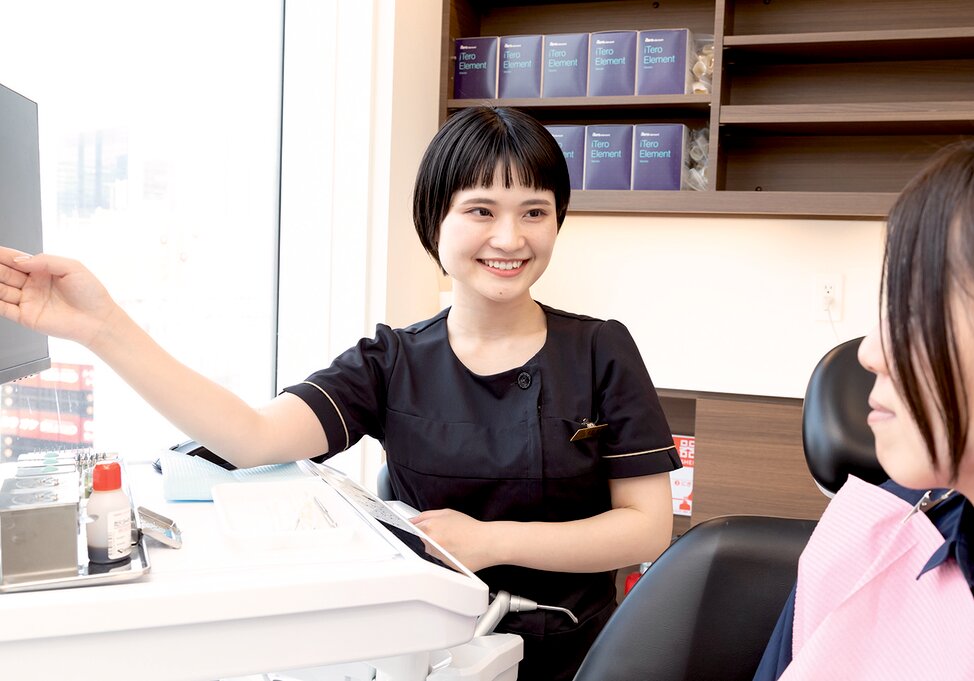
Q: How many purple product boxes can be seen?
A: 8